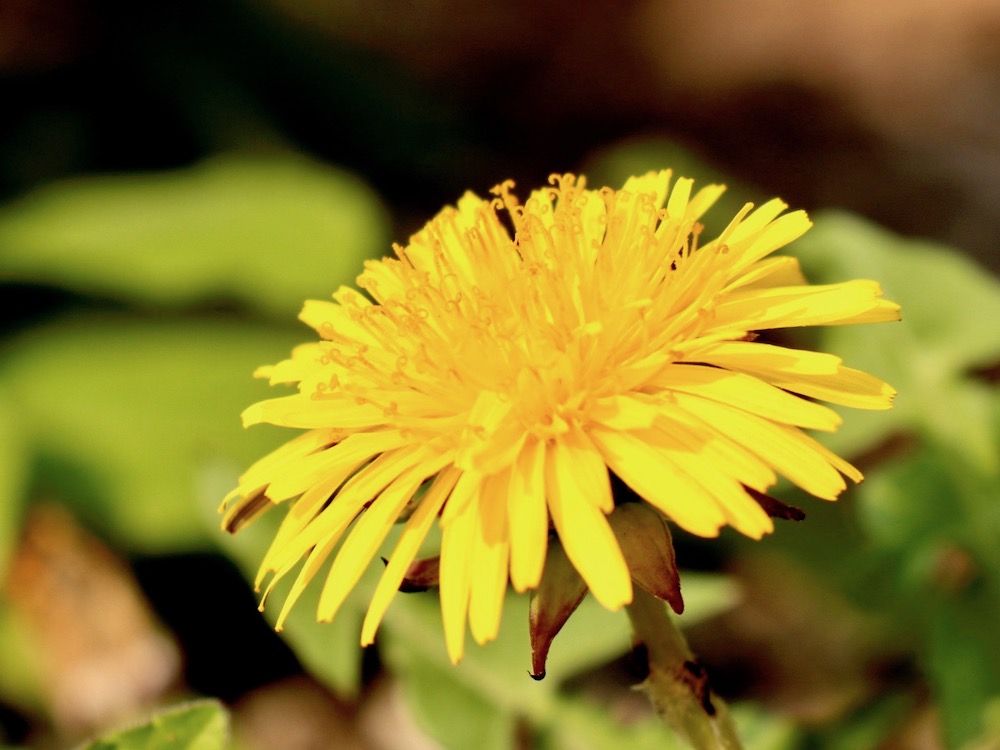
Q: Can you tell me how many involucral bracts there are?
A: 4